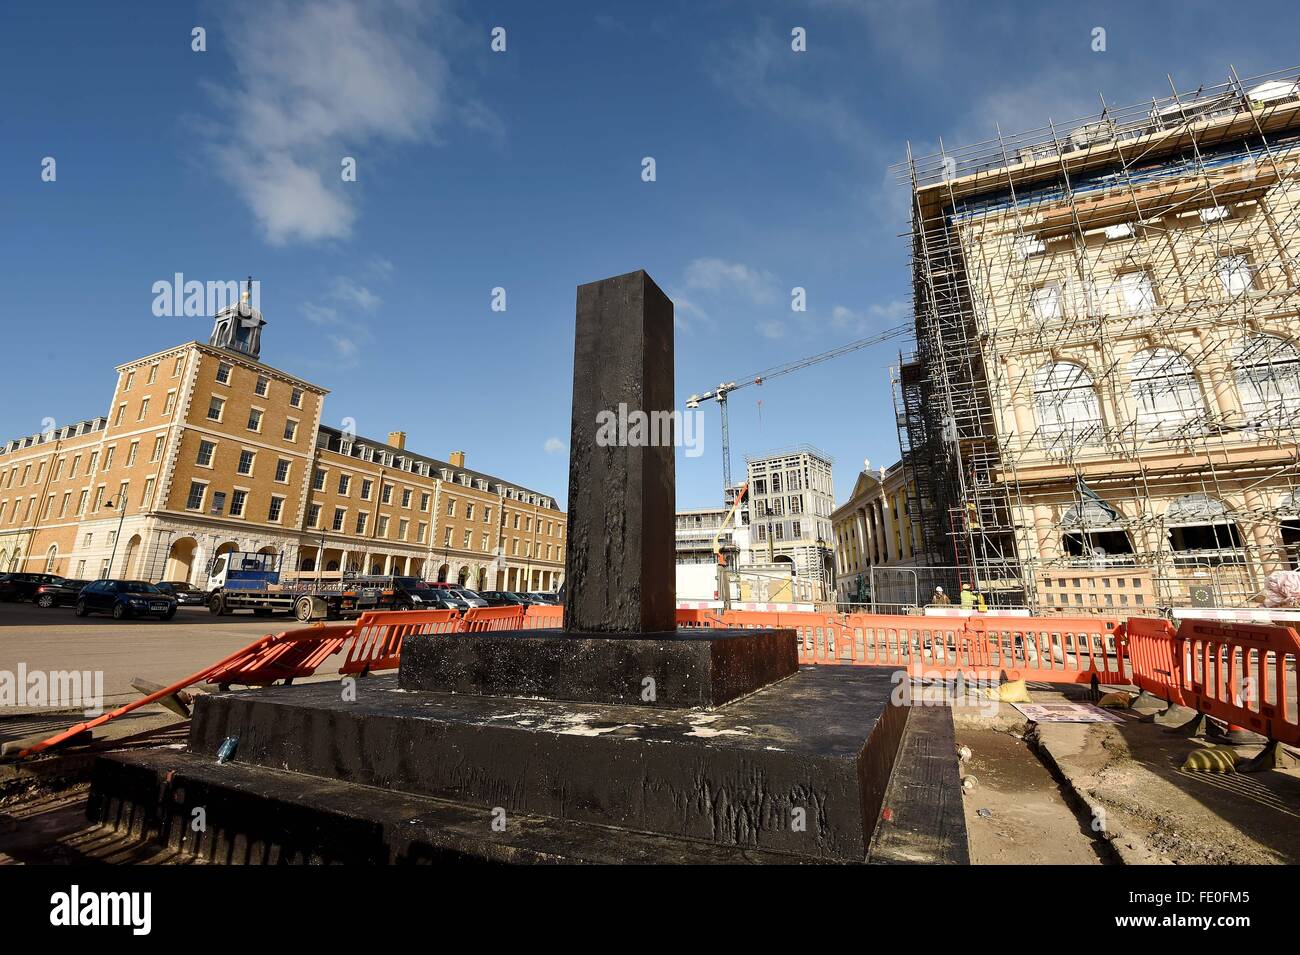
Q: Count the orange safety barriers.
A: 11